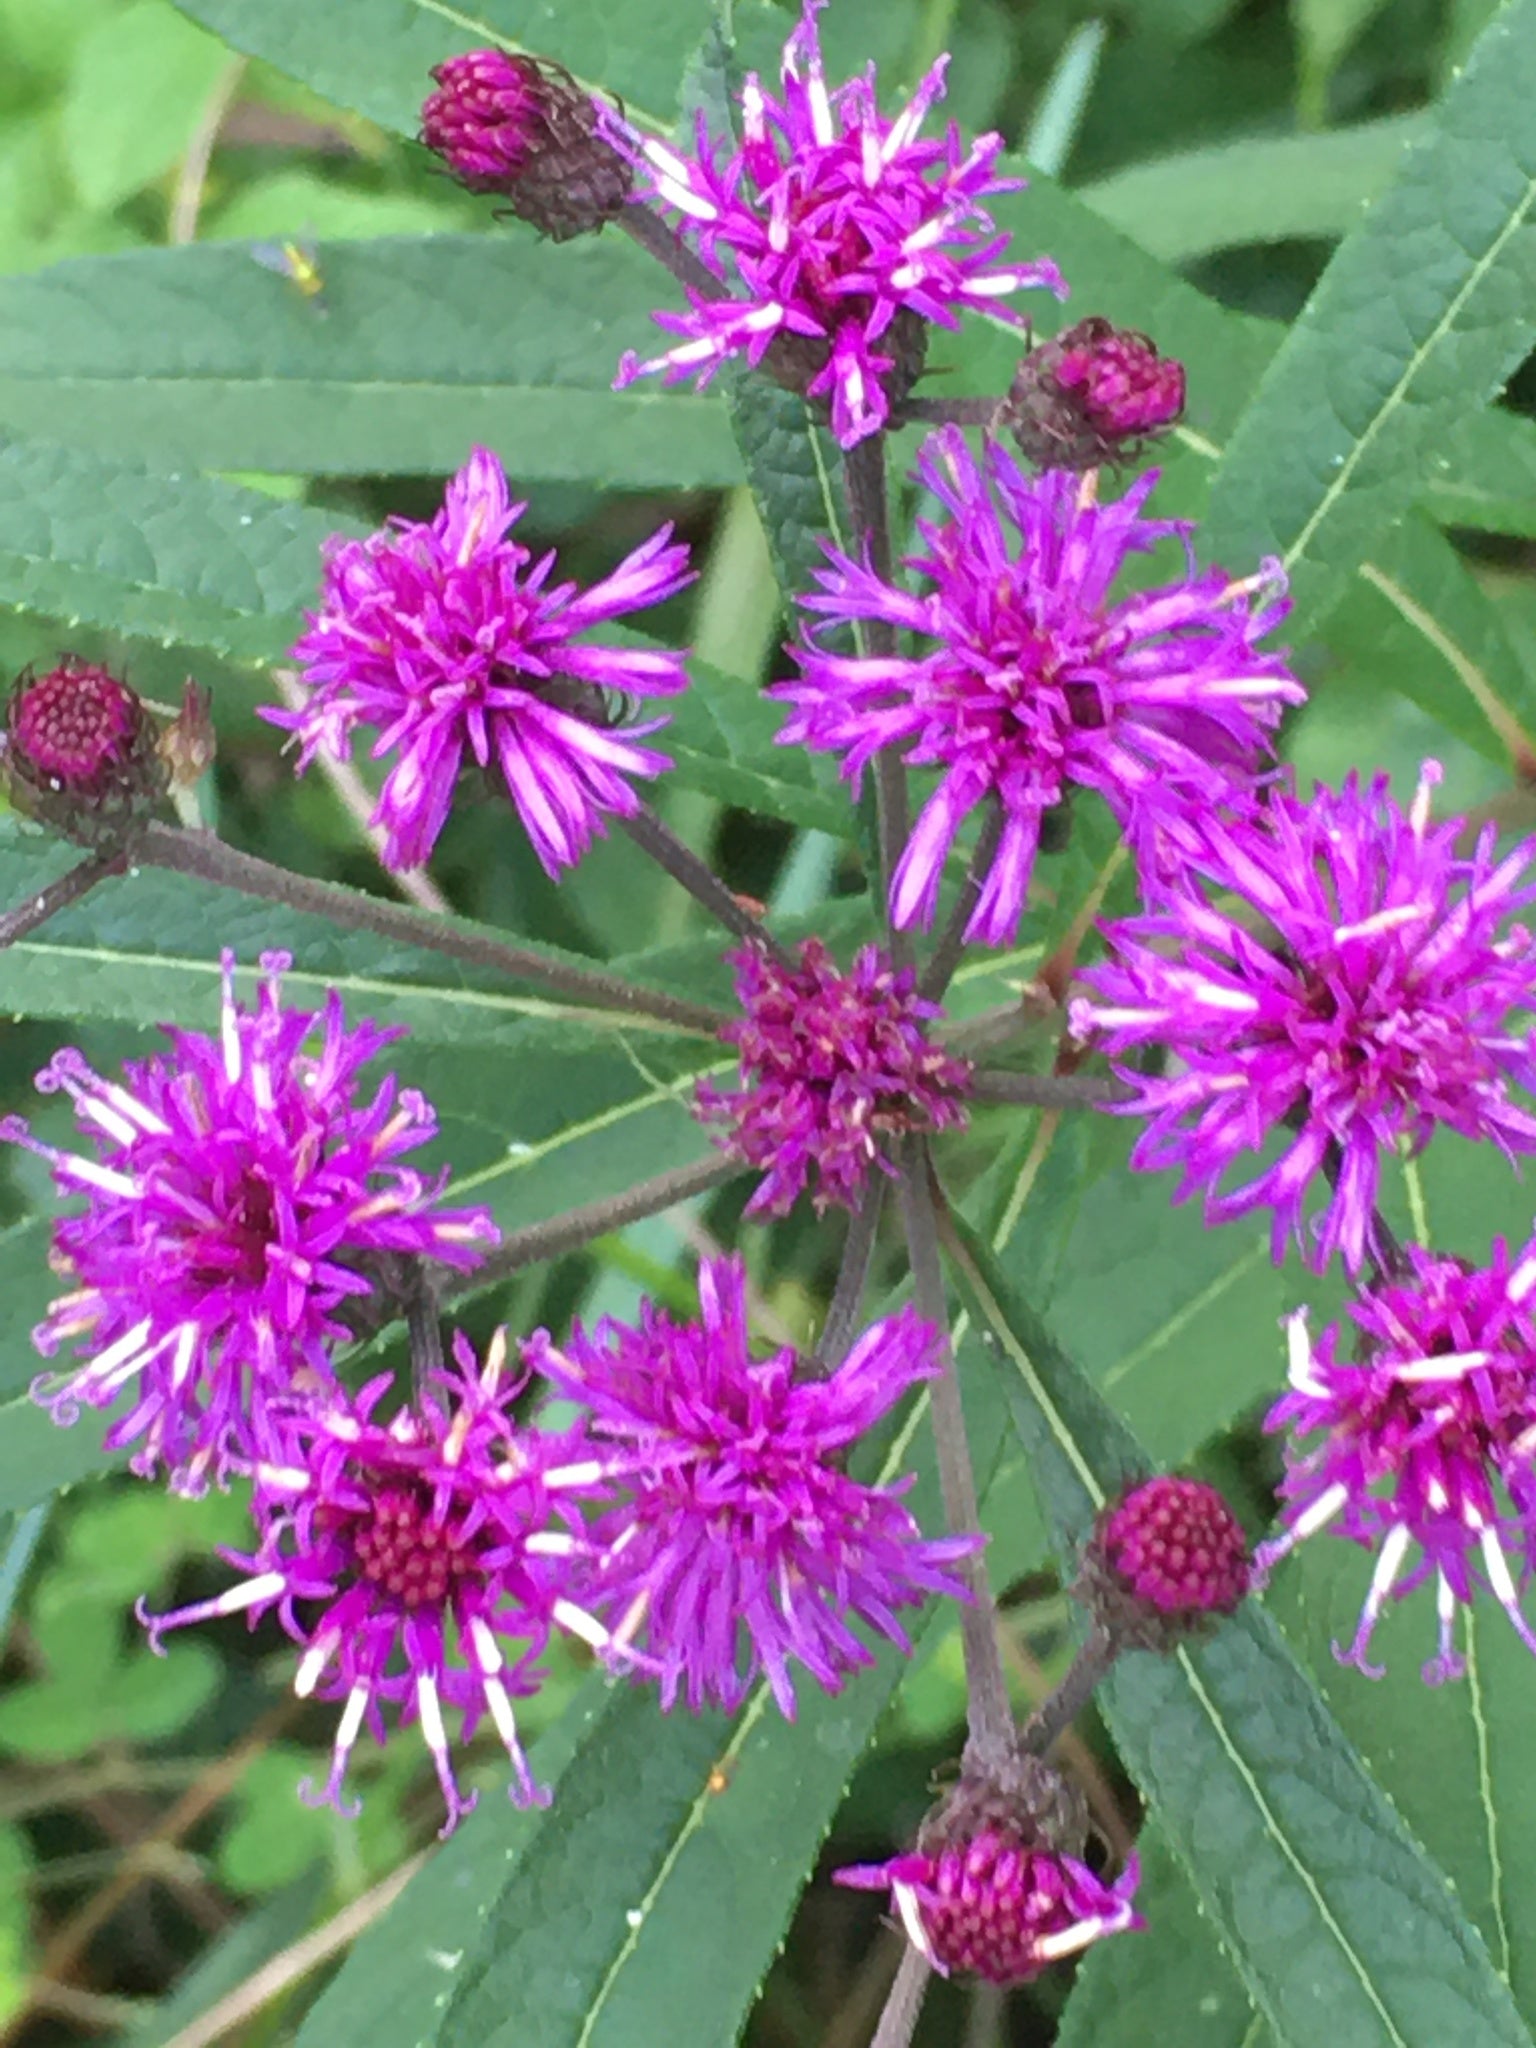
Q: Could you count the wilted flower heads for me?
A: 1